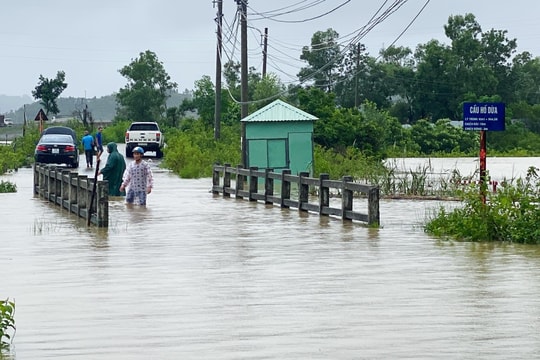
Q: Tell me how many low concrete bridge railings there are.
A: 2